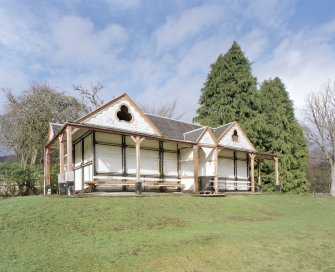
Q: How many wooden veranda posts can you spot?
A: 9